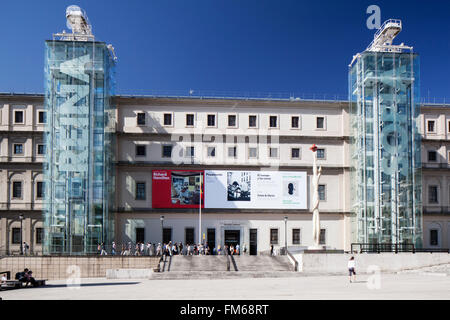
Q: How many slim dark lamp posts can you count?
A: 3